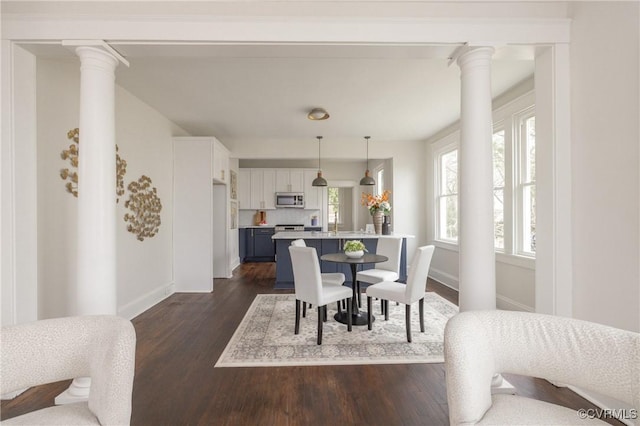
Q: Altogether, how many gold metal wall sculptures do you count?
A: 2